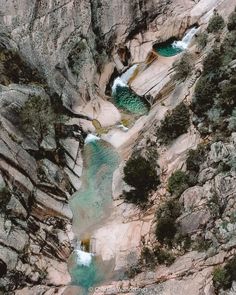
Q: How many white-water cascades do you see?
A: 4